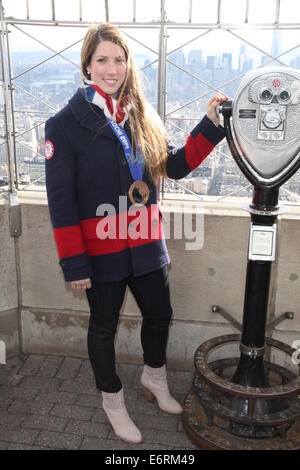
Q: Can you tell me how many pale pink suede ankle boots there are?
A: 2